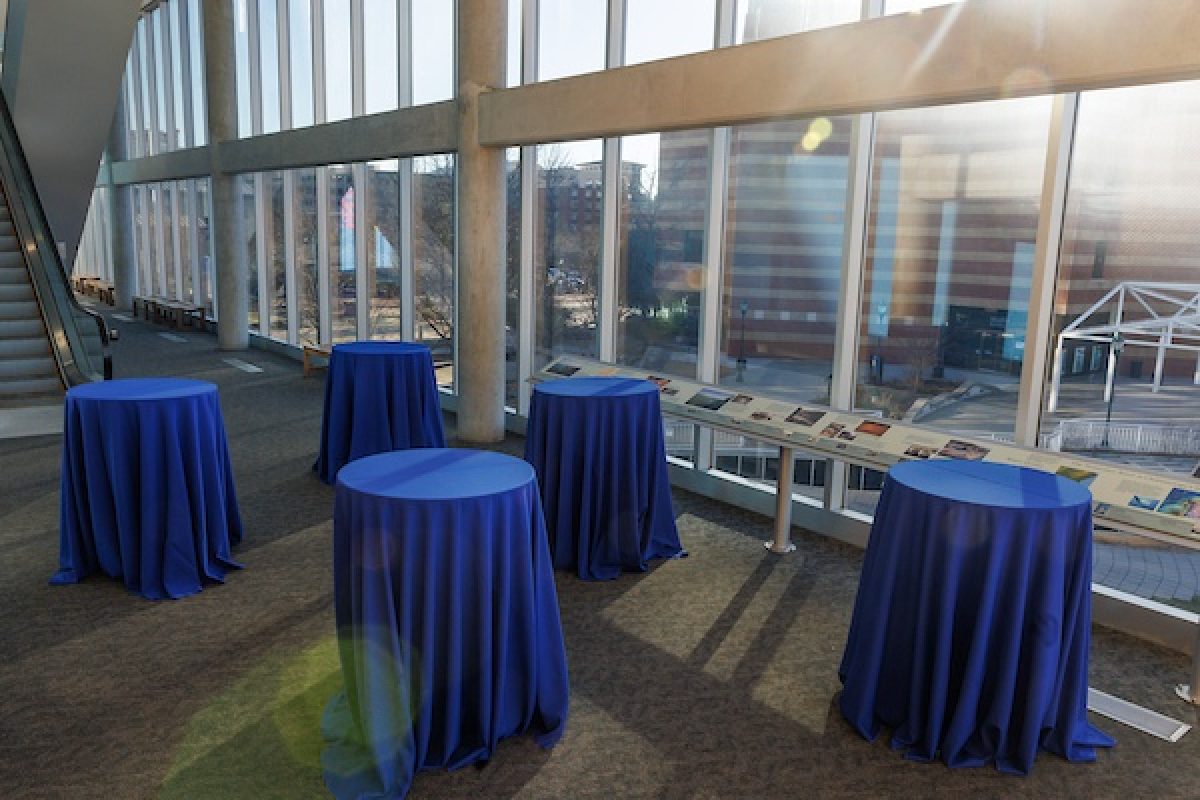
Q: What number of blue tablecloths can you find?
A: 5